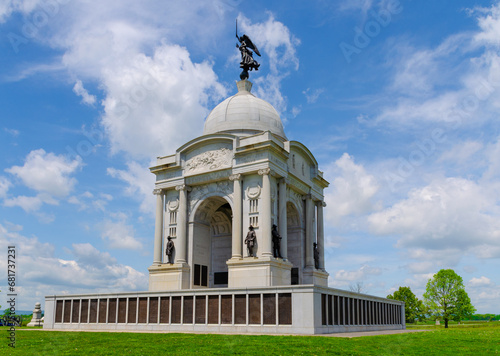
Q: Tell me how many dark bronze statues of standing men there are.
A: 4